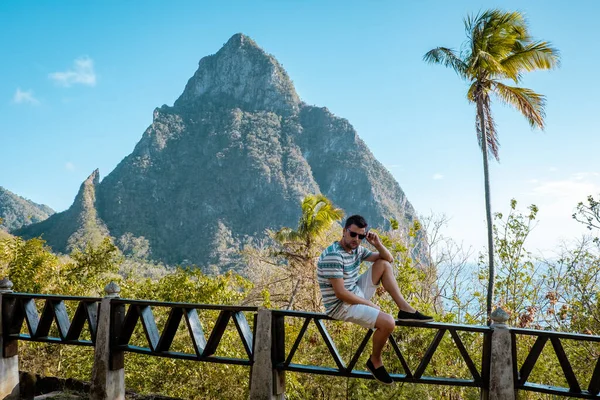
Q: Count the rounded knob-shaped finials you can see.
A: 3